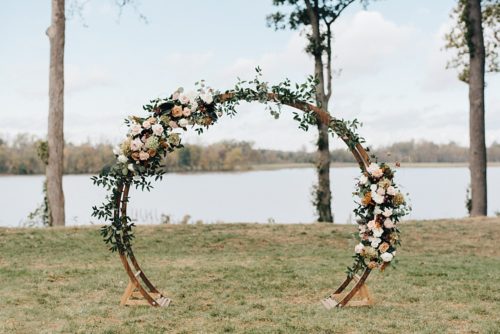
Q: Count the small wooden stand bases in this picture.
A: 2